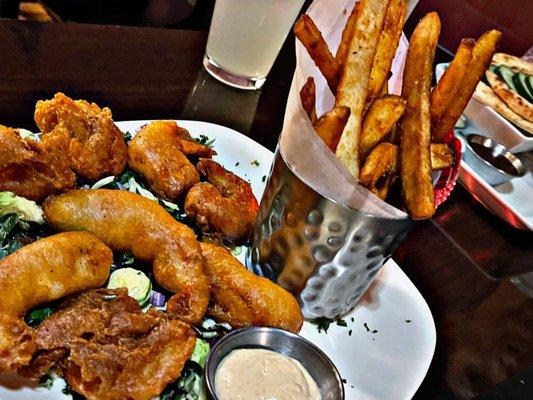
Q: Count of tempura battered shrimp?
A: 2